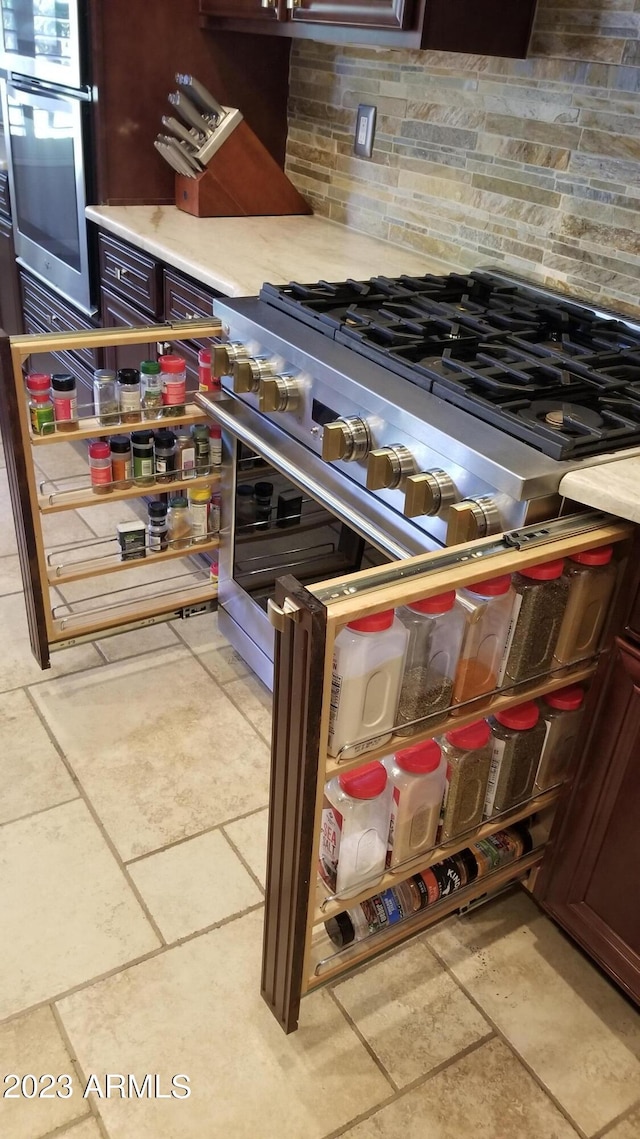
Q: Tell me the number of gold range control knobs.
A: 7